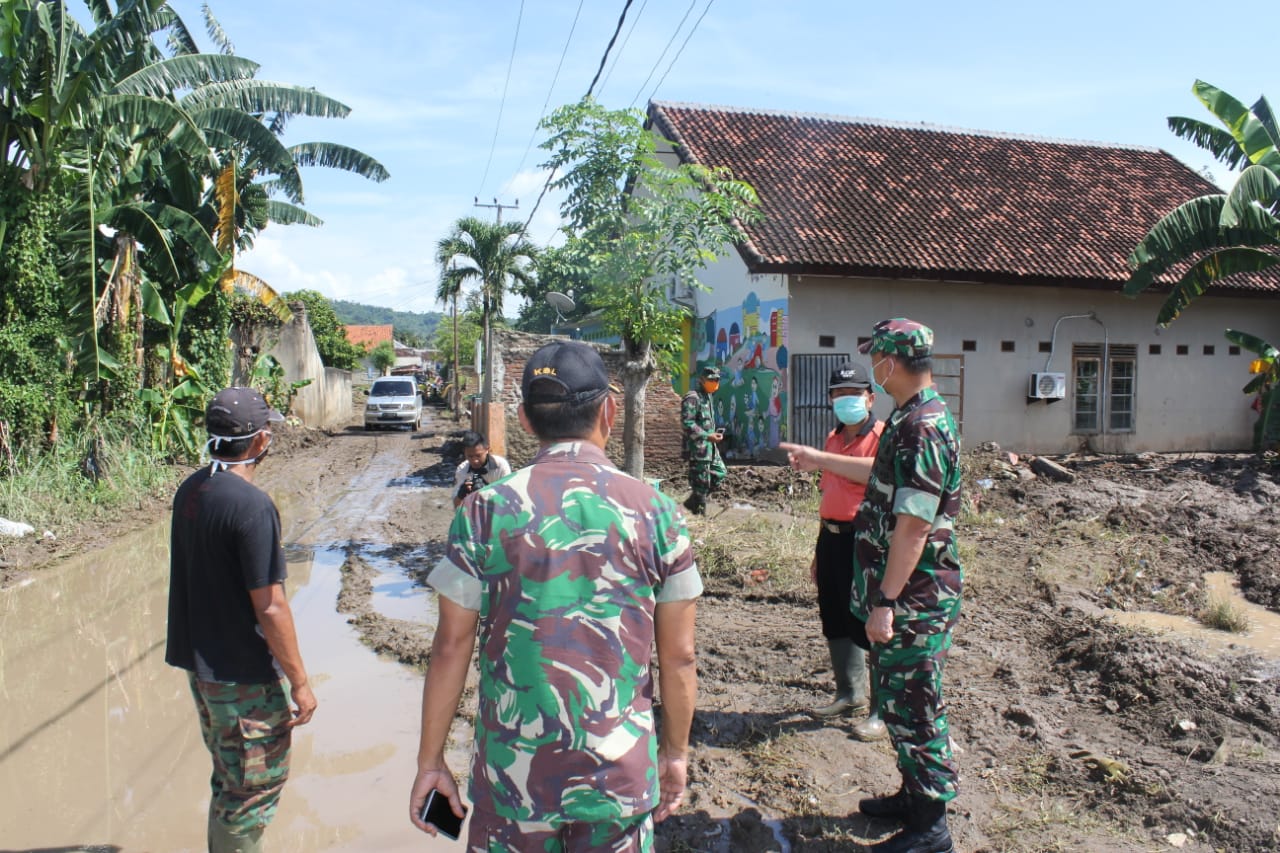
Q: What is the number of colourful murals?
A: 1